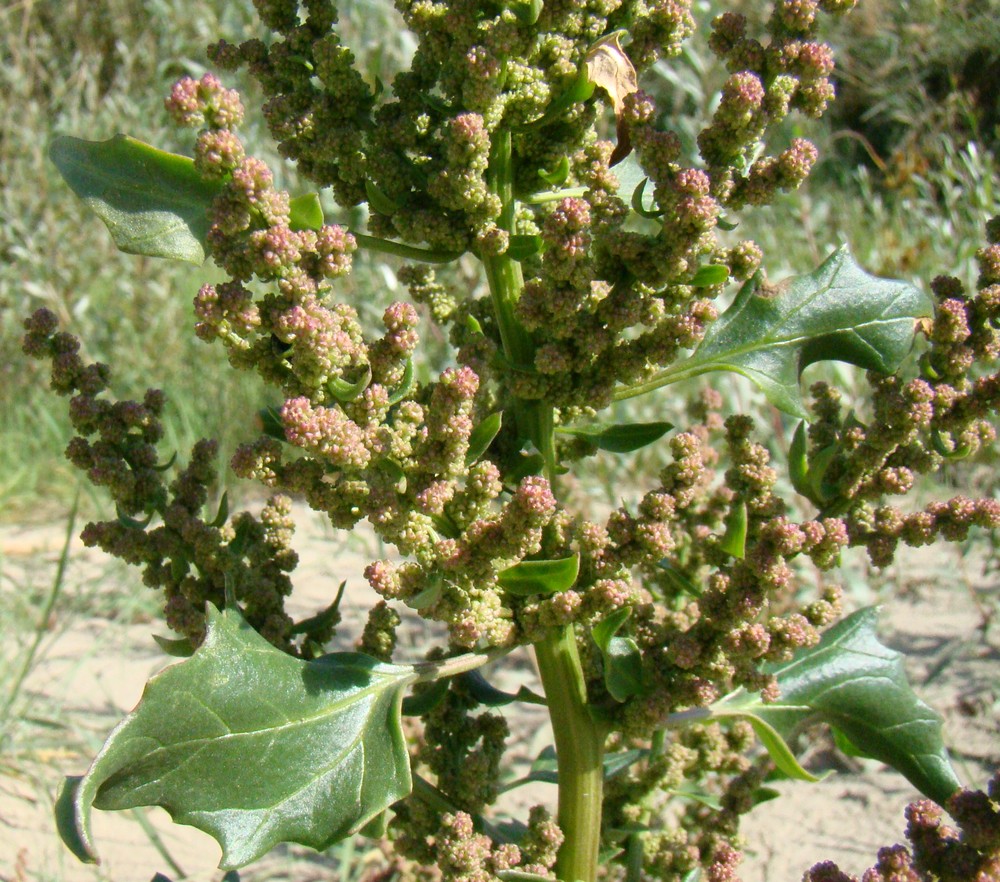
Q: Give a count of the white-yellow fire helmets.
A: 0